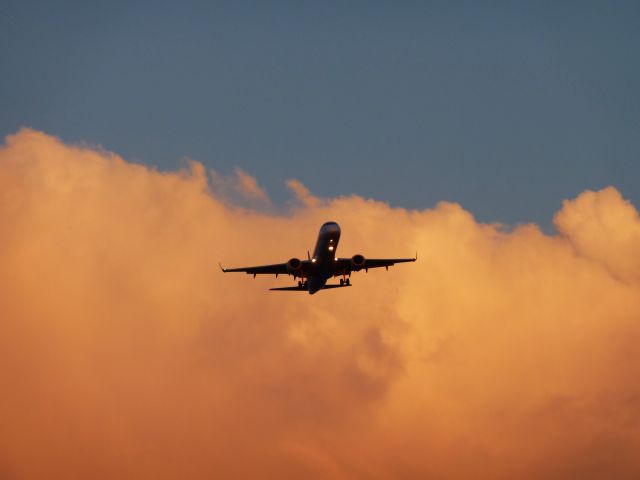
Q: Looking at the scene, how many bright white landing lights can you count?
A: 4